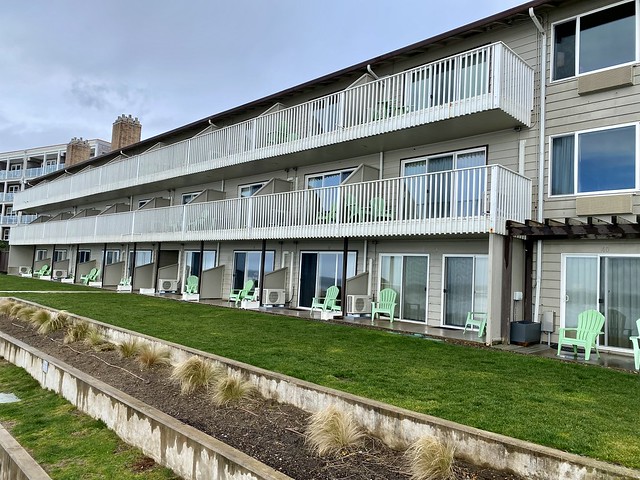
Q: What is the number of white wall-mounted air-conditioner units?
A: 5